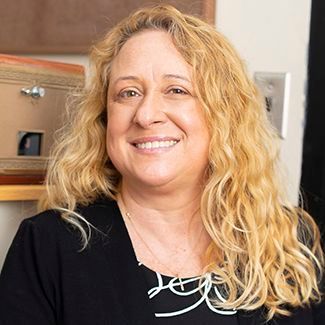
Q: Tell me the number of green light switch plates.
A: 0